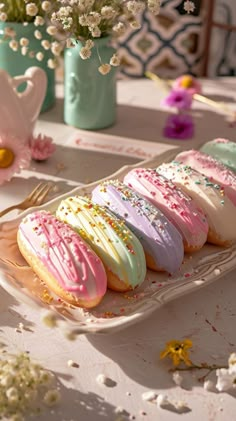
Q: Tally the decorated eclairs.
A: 7